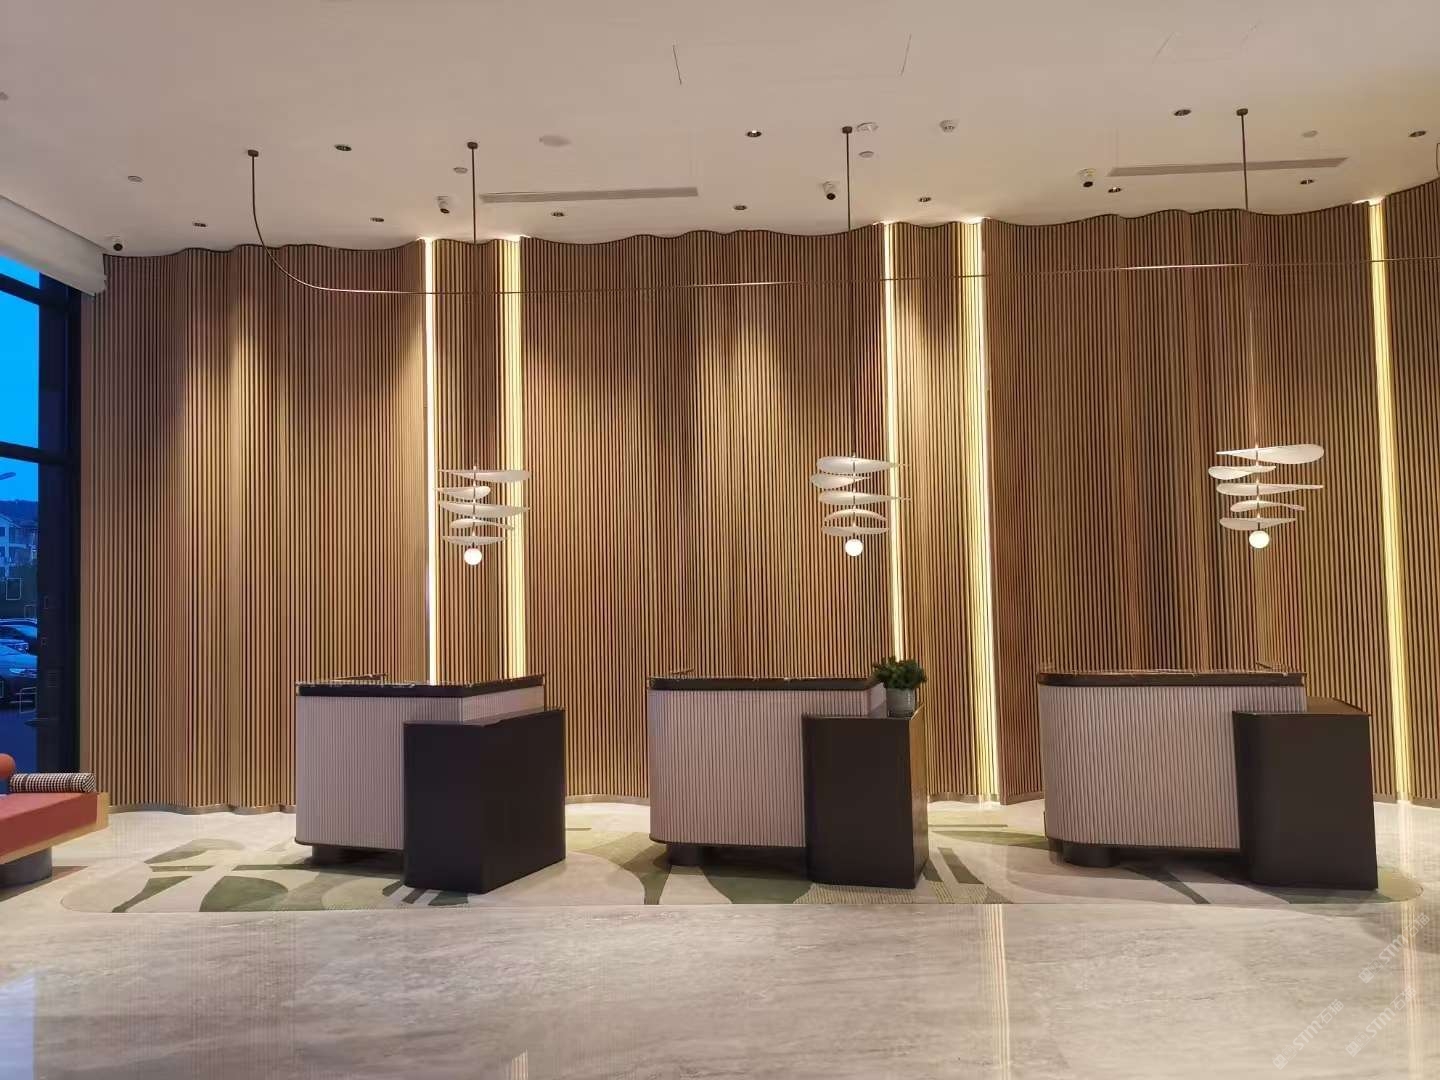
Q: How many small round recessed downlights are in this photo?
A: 11